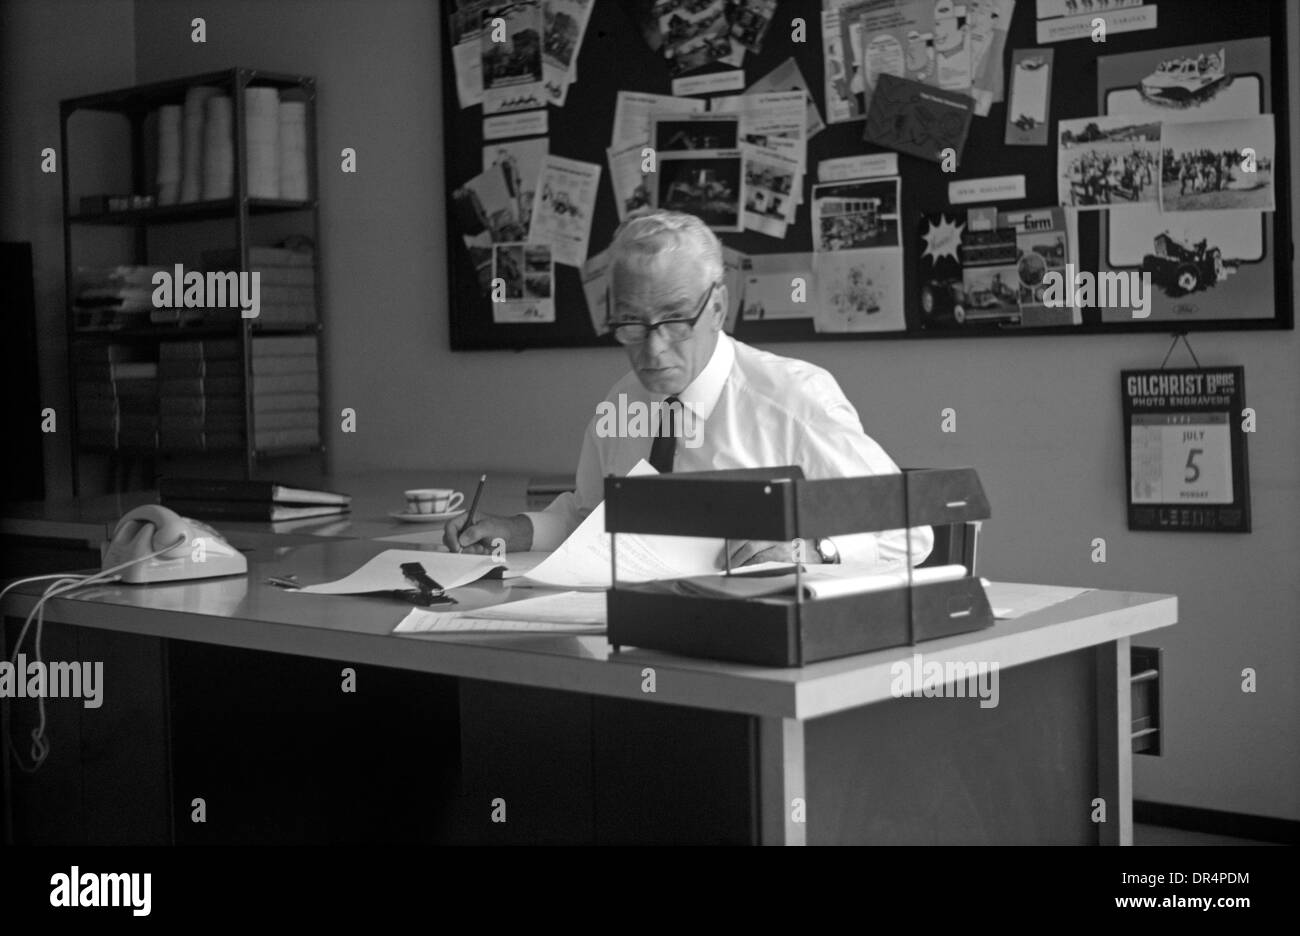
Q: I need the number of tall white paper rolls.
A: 5